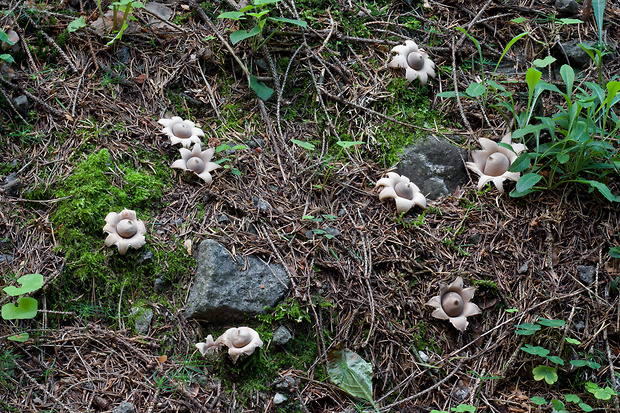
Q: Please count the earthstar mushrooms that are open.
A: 8